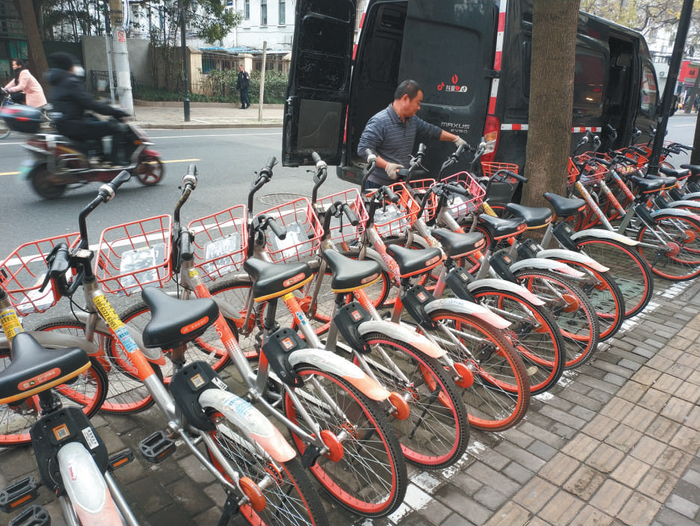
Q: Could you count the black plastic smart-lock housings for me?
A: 13